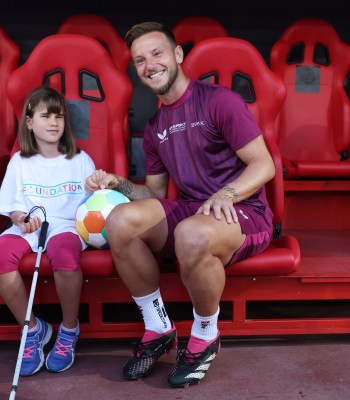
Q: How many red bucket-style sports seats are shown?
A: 6